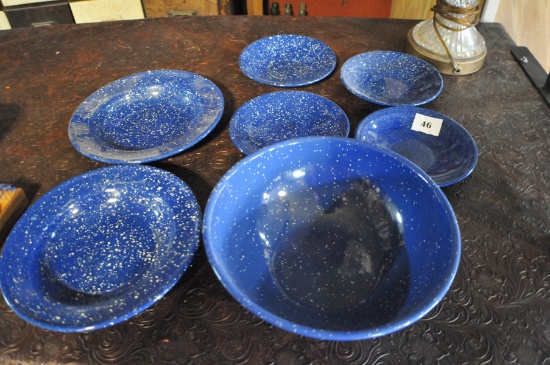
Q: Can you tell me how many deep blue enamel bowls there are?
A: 1